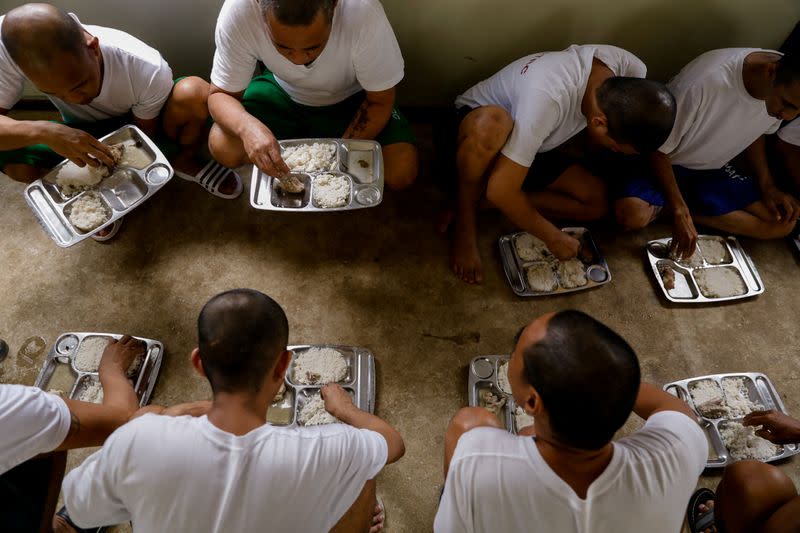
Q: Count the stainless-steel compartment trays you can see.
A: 8